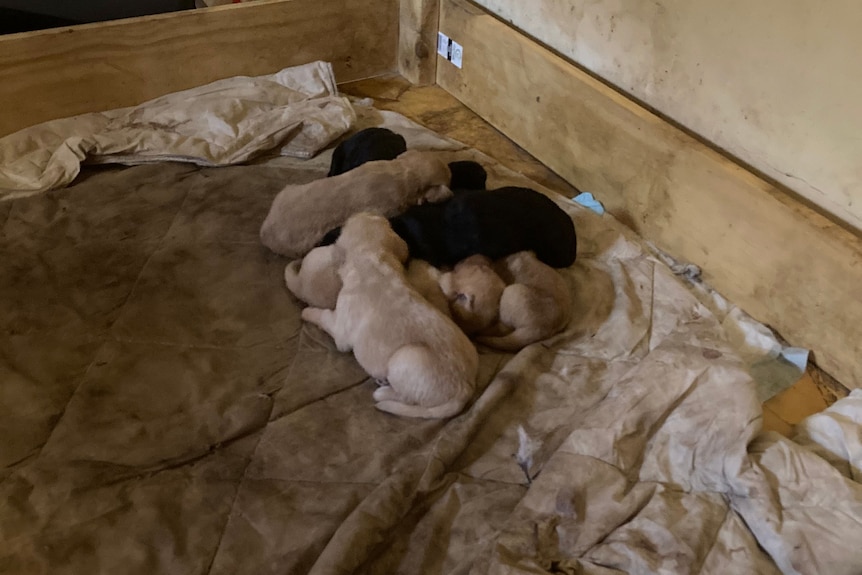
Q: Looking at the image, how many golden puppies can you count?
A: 5